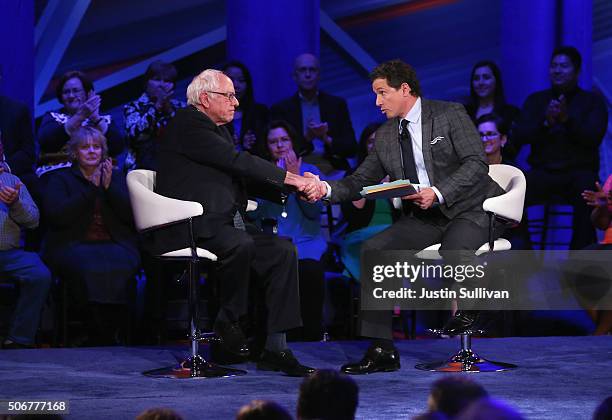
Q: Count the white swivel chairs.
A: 2